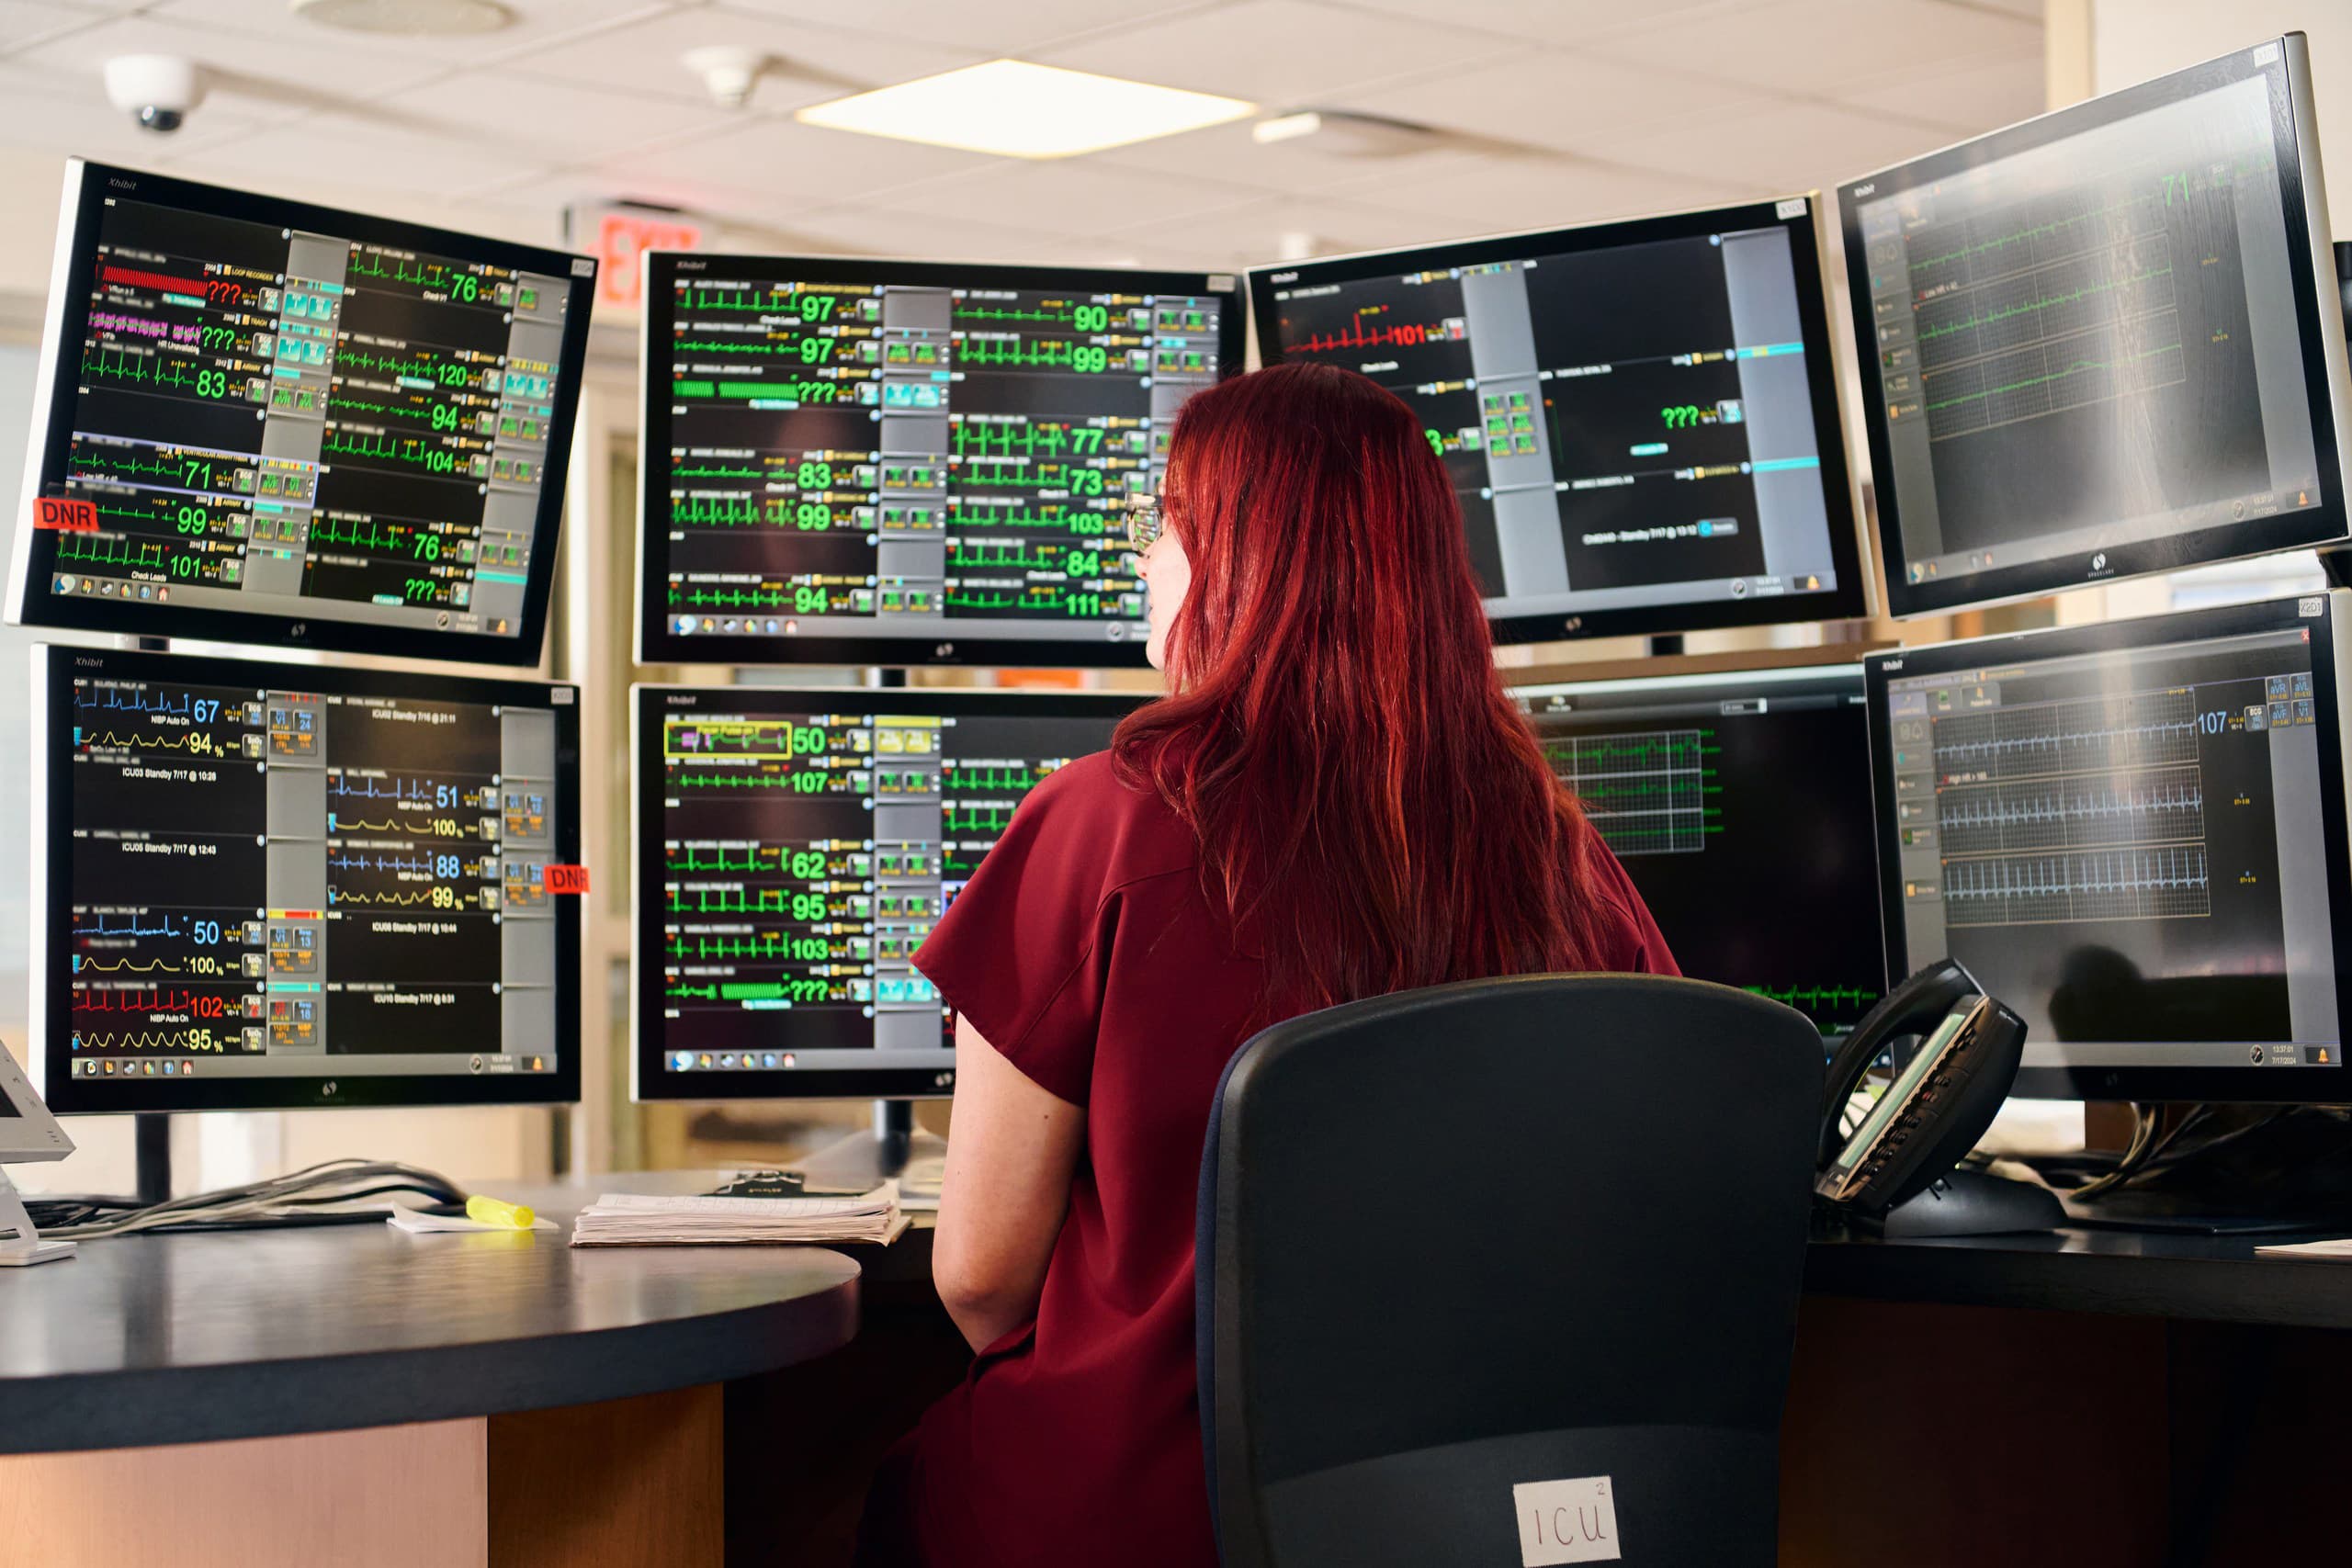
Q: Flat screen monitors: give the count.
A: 8